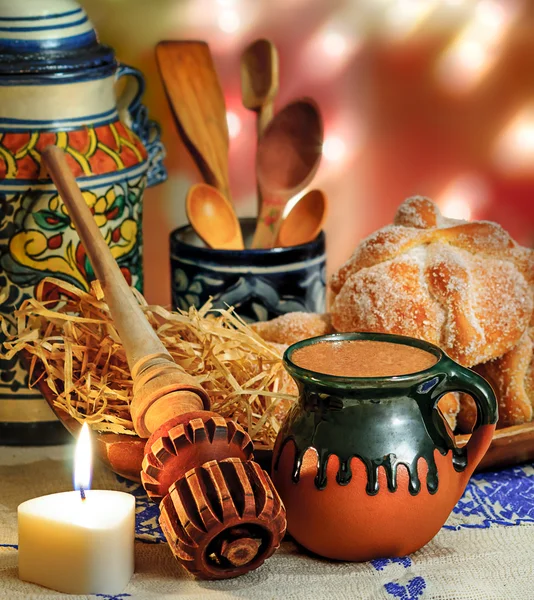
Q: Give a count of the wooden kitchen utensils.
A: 6